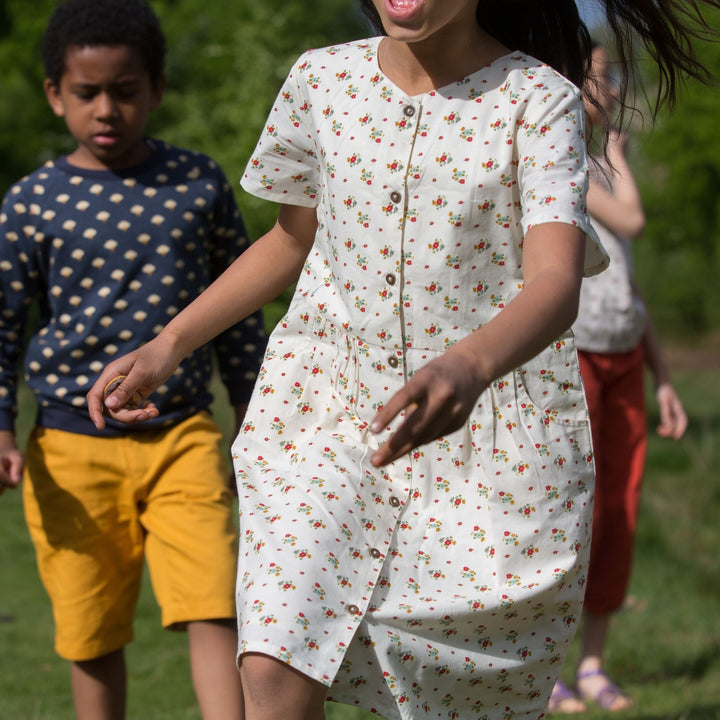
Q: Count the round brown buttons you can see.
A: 7